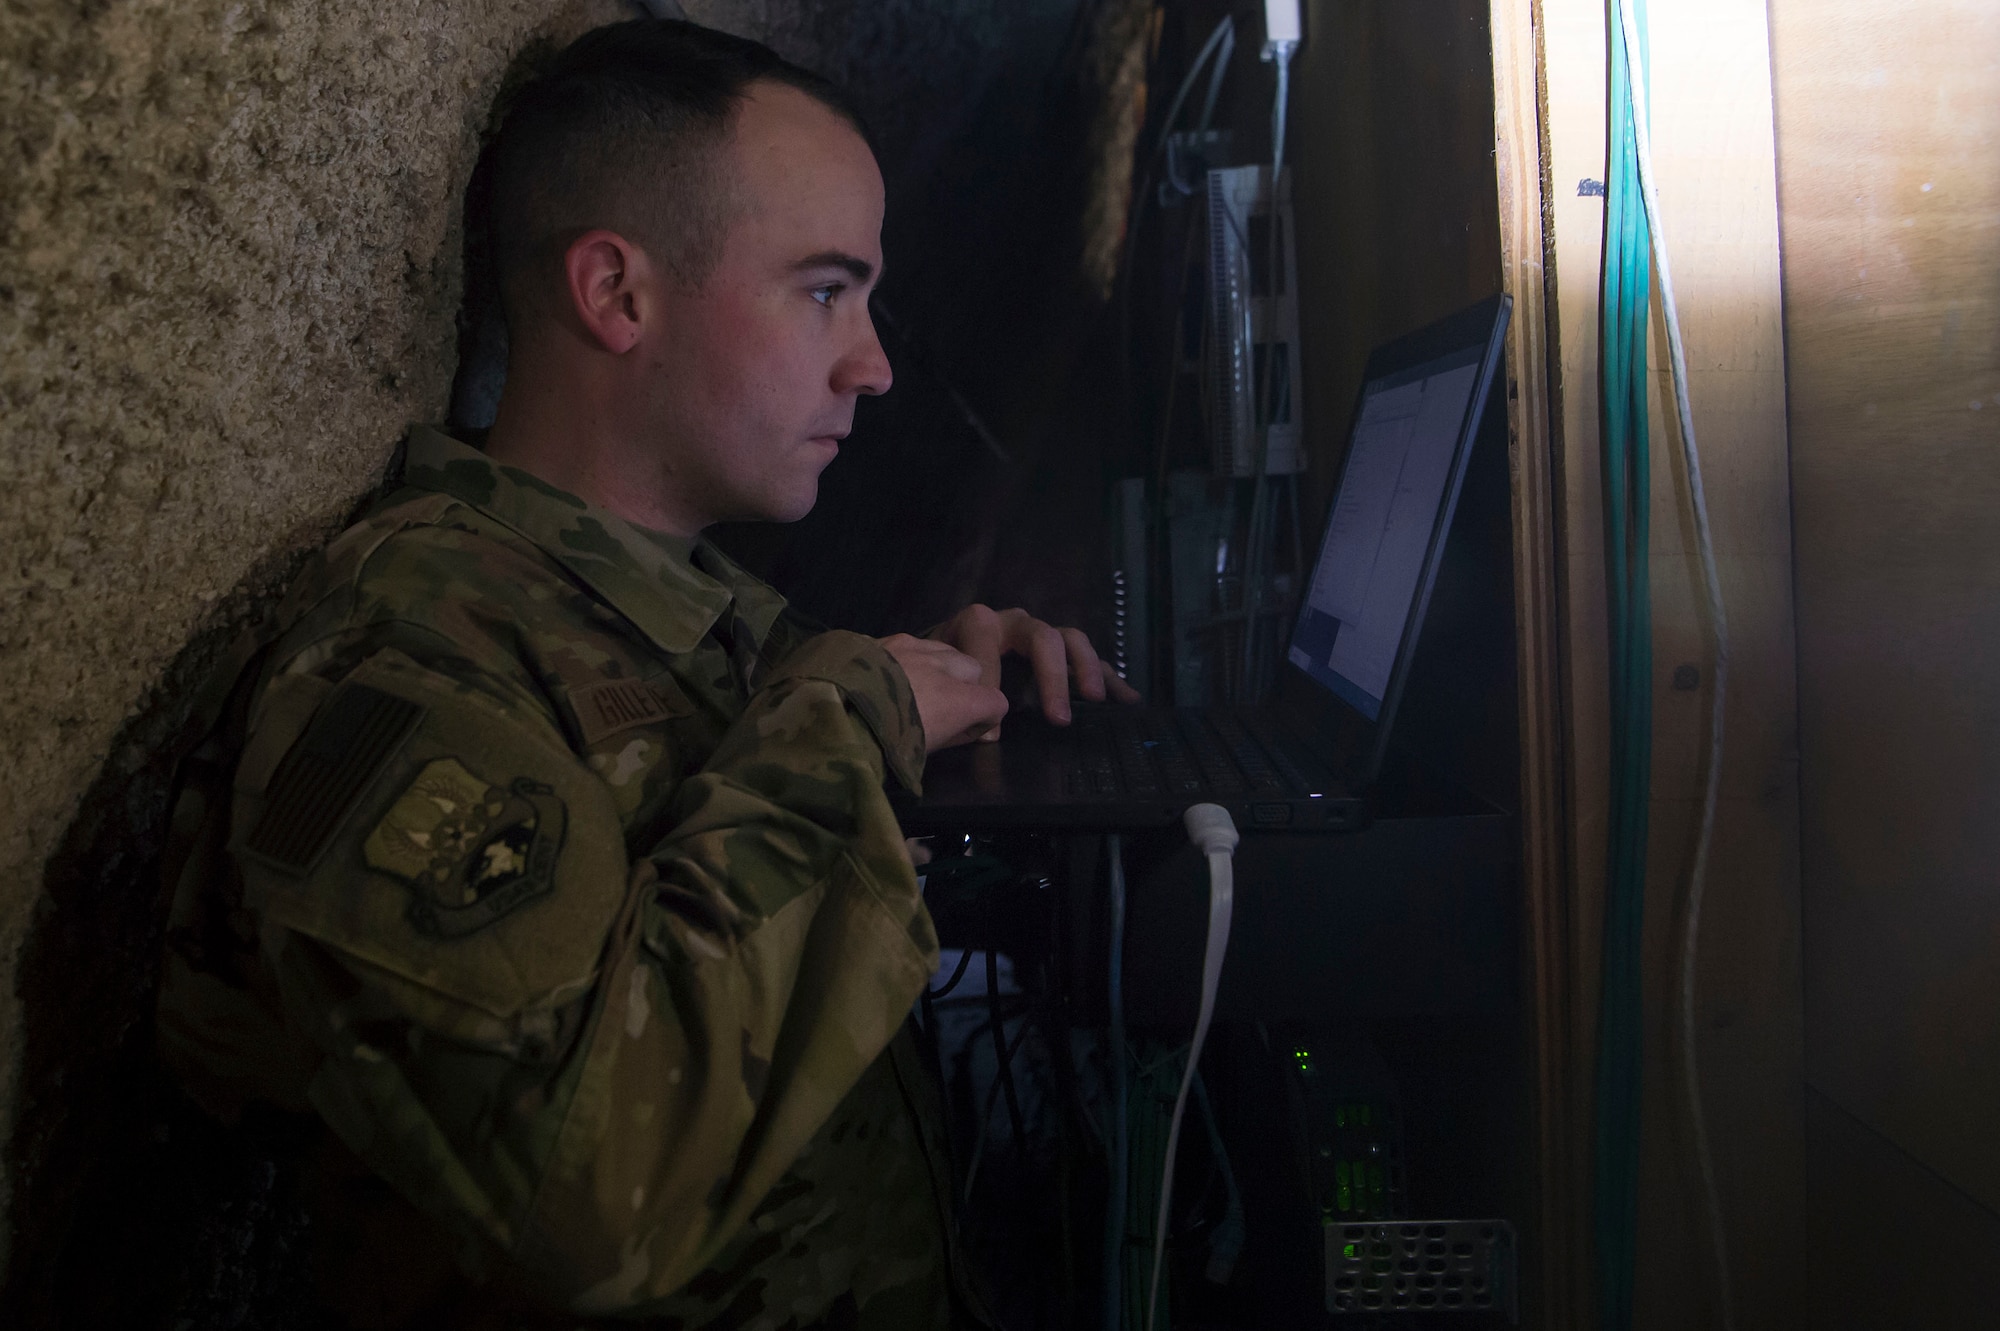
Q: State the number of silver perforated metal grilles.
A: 1